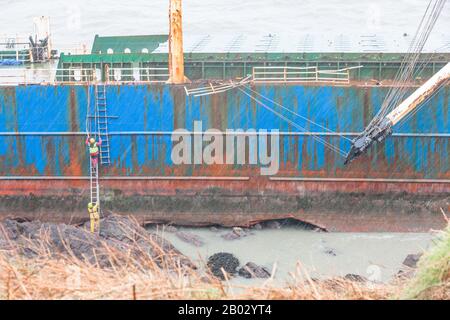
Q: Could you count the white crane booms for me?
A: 1